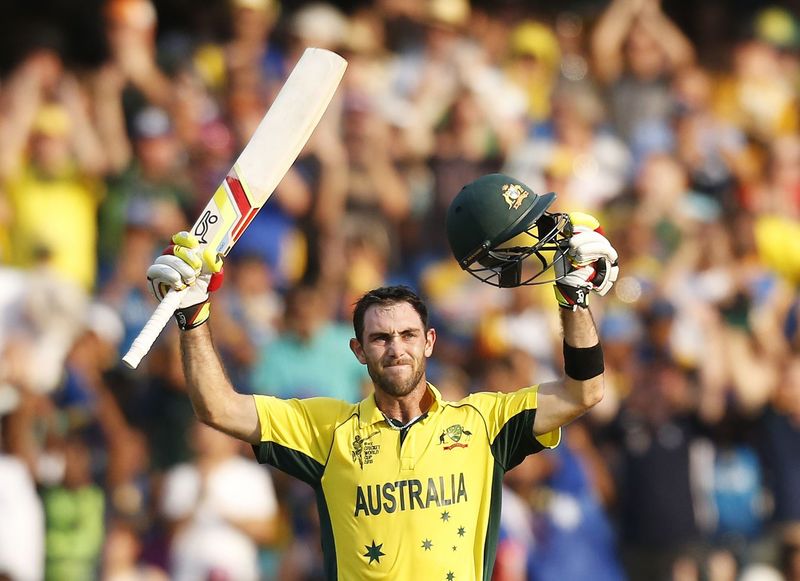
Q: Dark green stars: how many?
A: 6